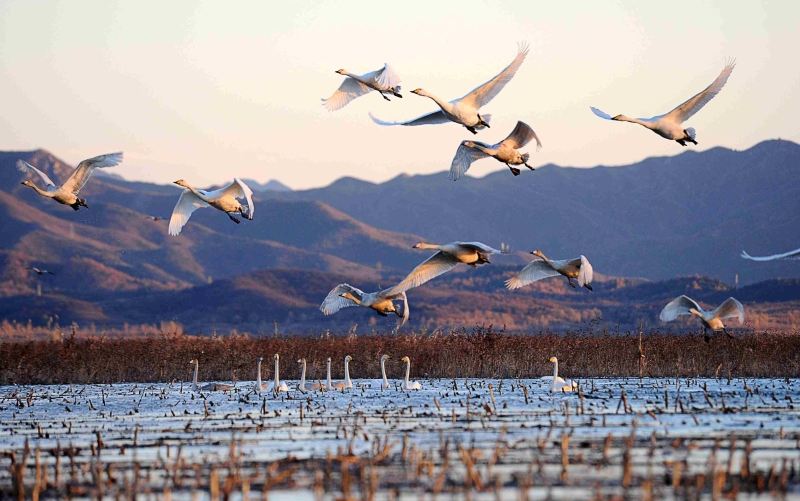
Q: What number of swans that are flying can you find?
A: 11